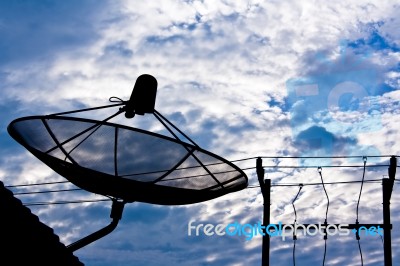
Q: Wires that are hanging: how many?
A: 3